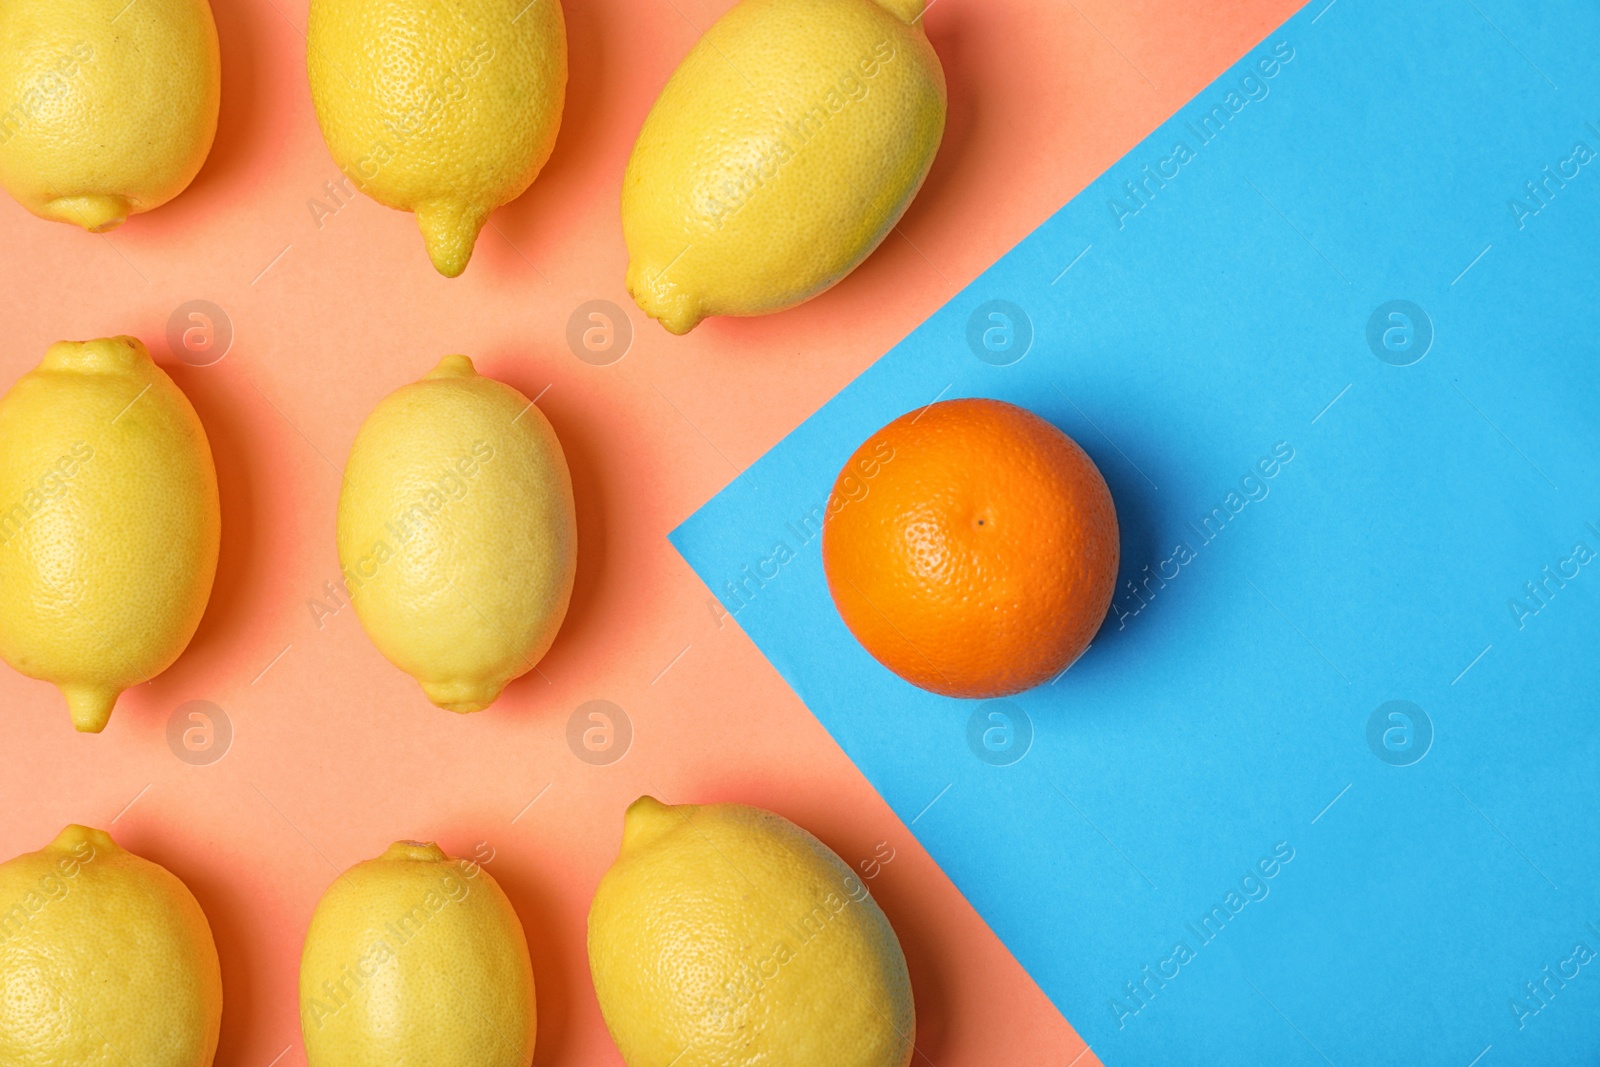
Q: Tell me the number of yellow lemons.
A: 8